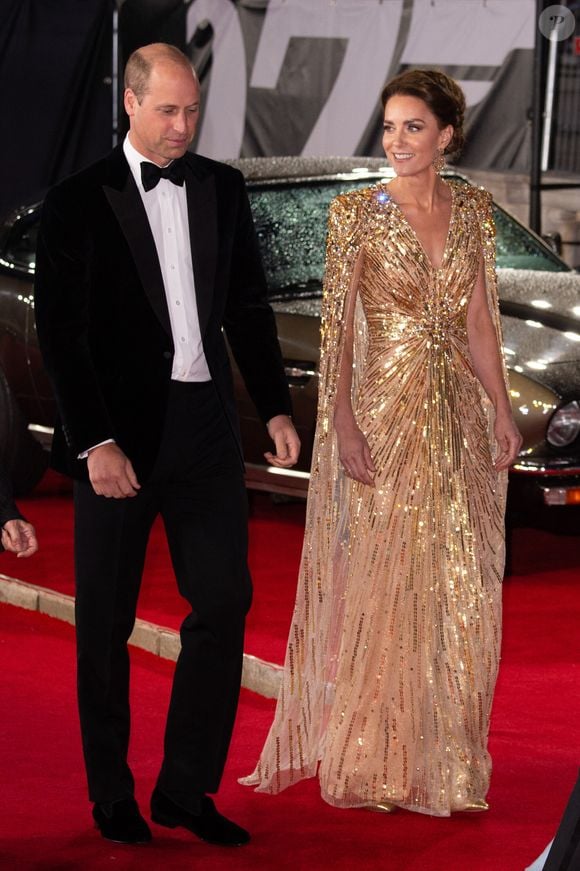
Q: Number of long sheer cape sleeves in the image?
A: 2